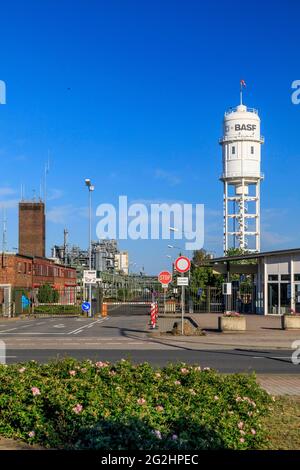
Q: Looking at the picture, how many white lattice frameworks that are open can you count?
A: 1